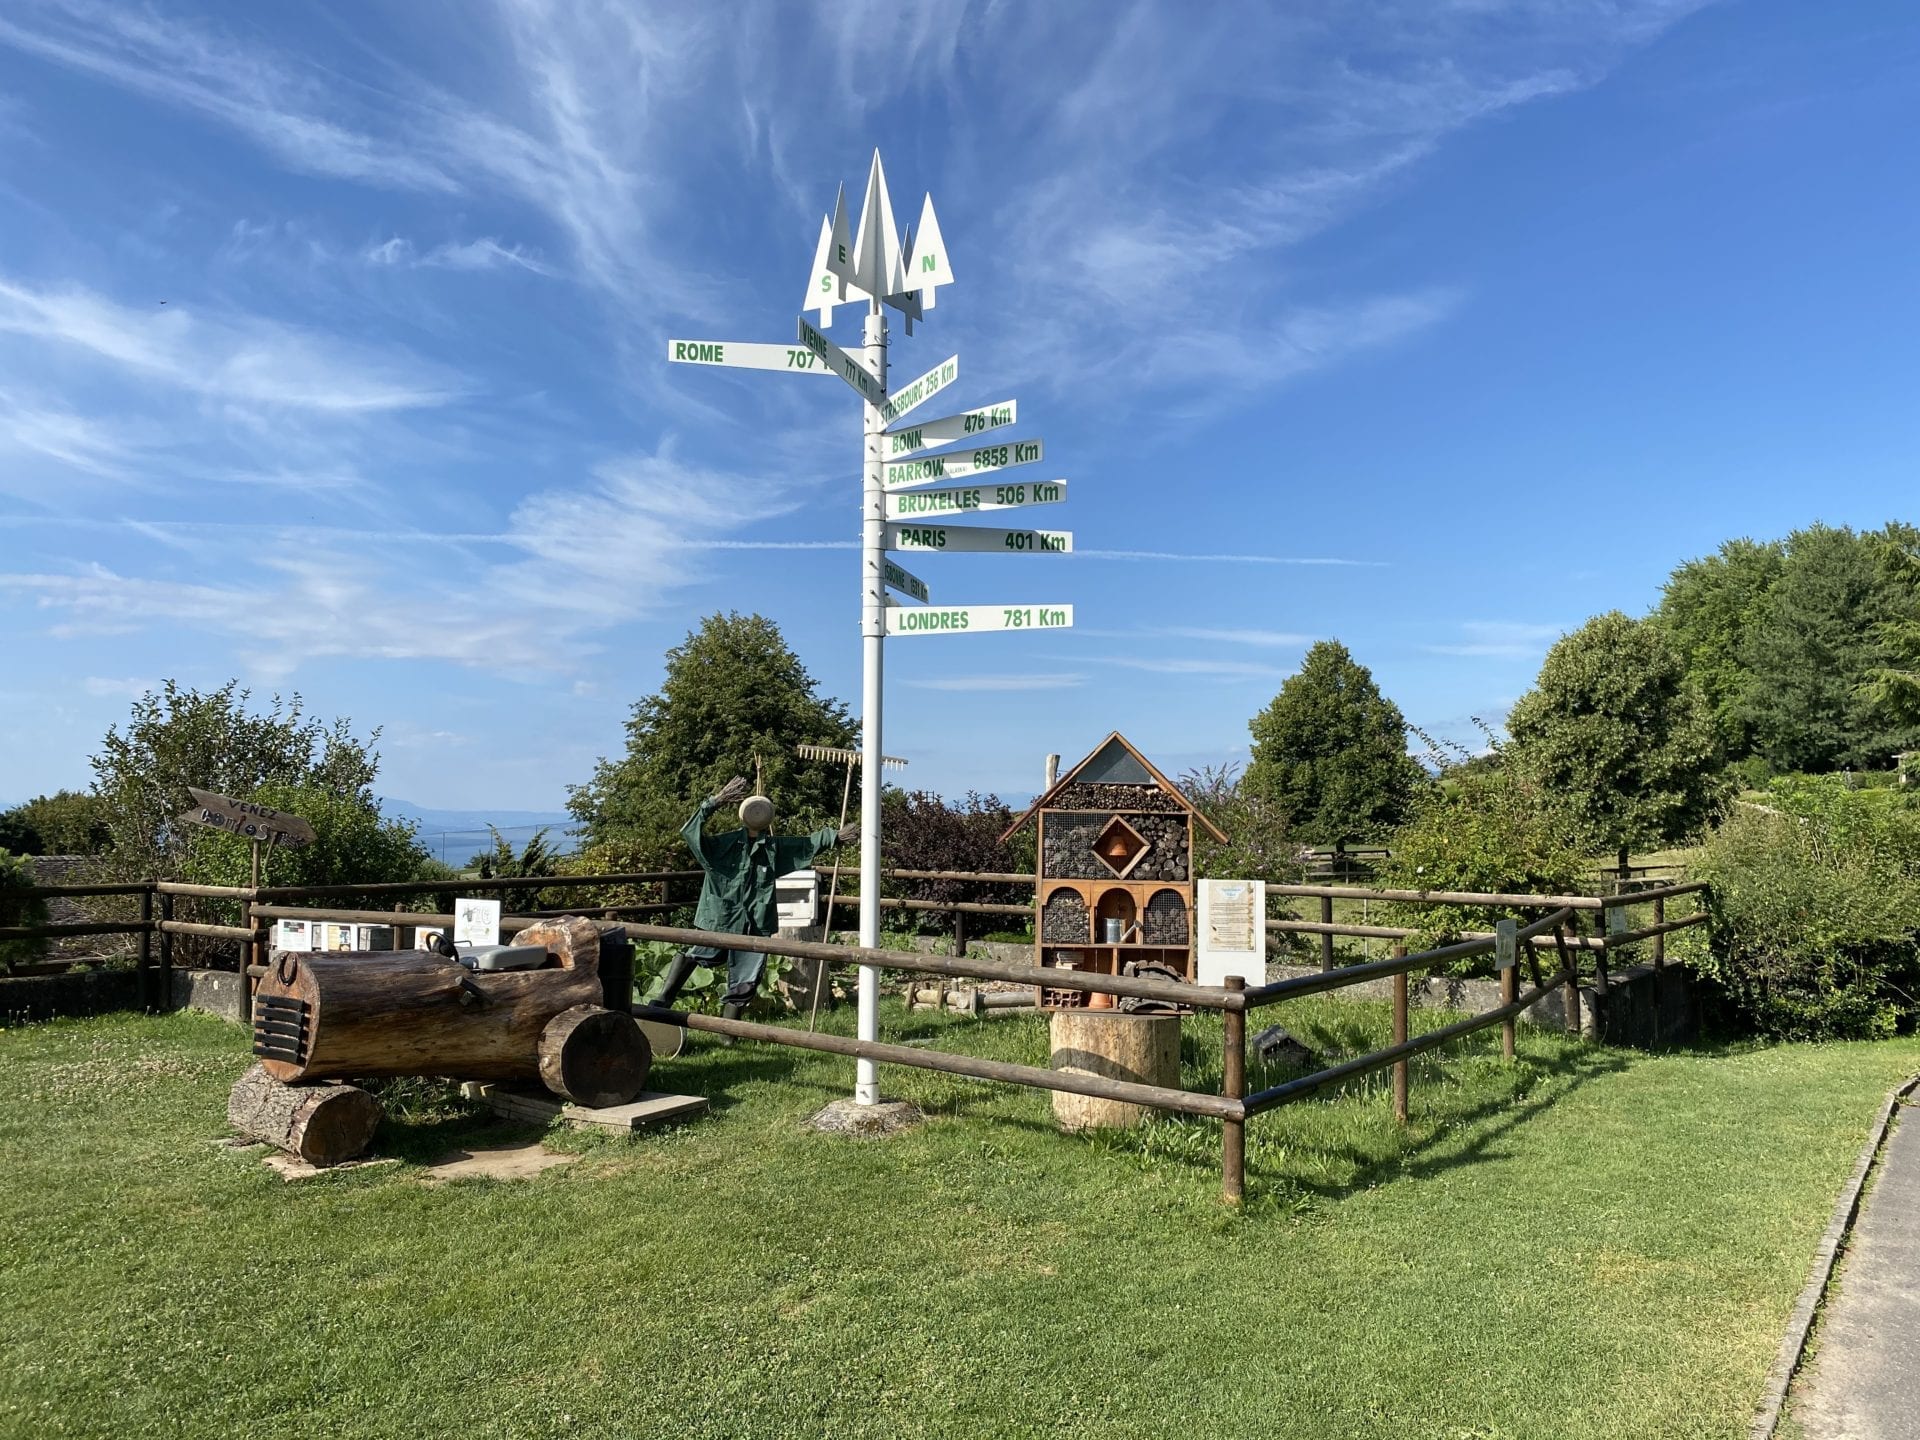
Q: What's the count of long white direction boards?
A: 9